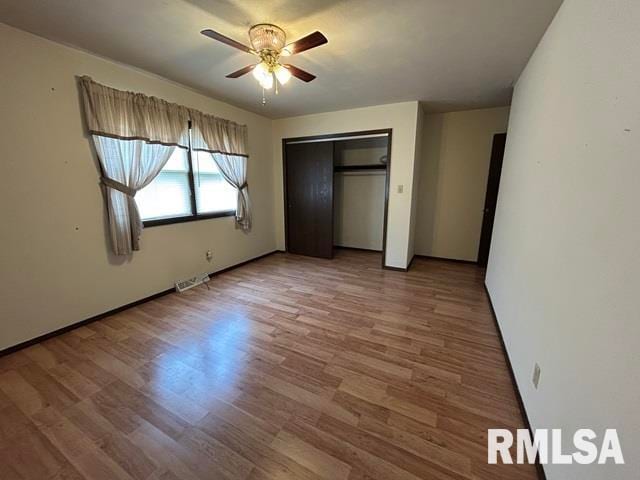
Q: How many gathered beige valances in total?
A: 2